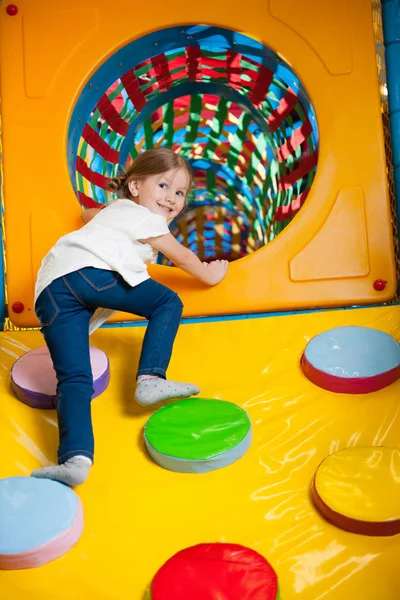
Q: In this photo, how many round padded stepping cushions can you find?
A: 6